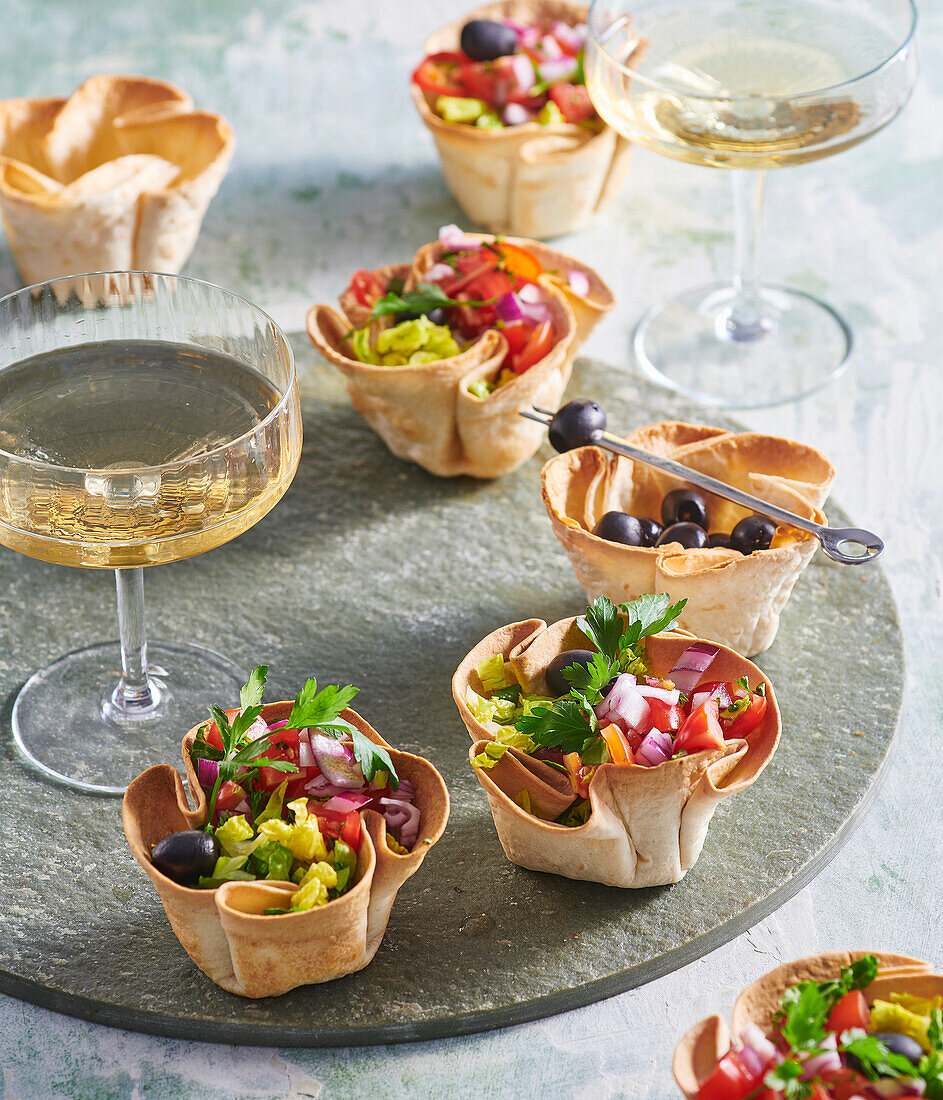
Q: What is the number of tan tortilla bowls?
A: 7